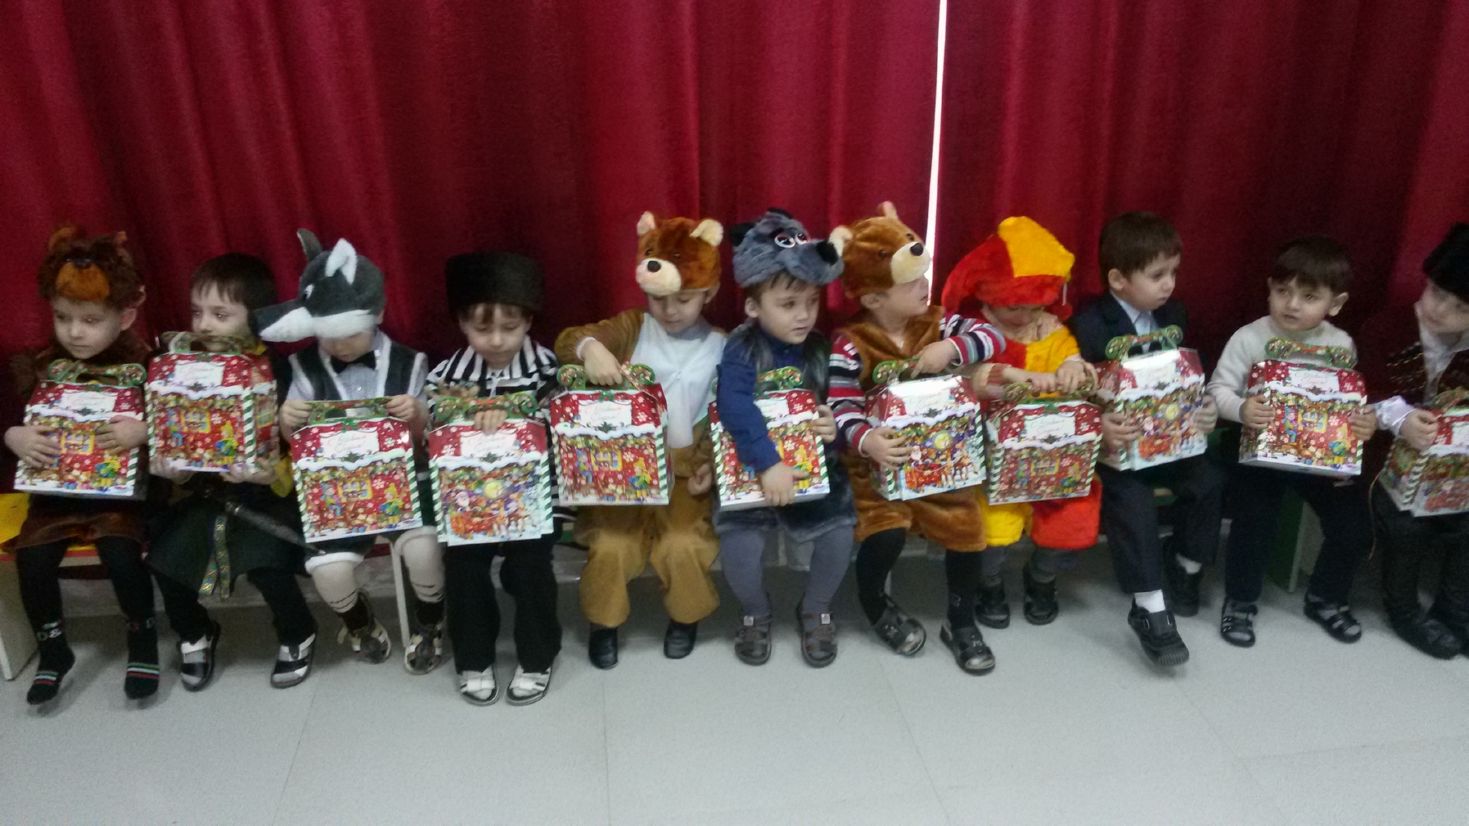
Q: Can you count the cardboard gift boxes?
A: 11